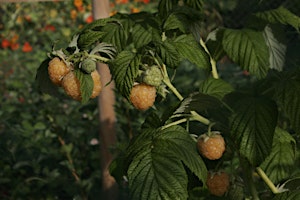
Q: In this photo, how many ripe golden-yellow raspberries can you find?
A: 6